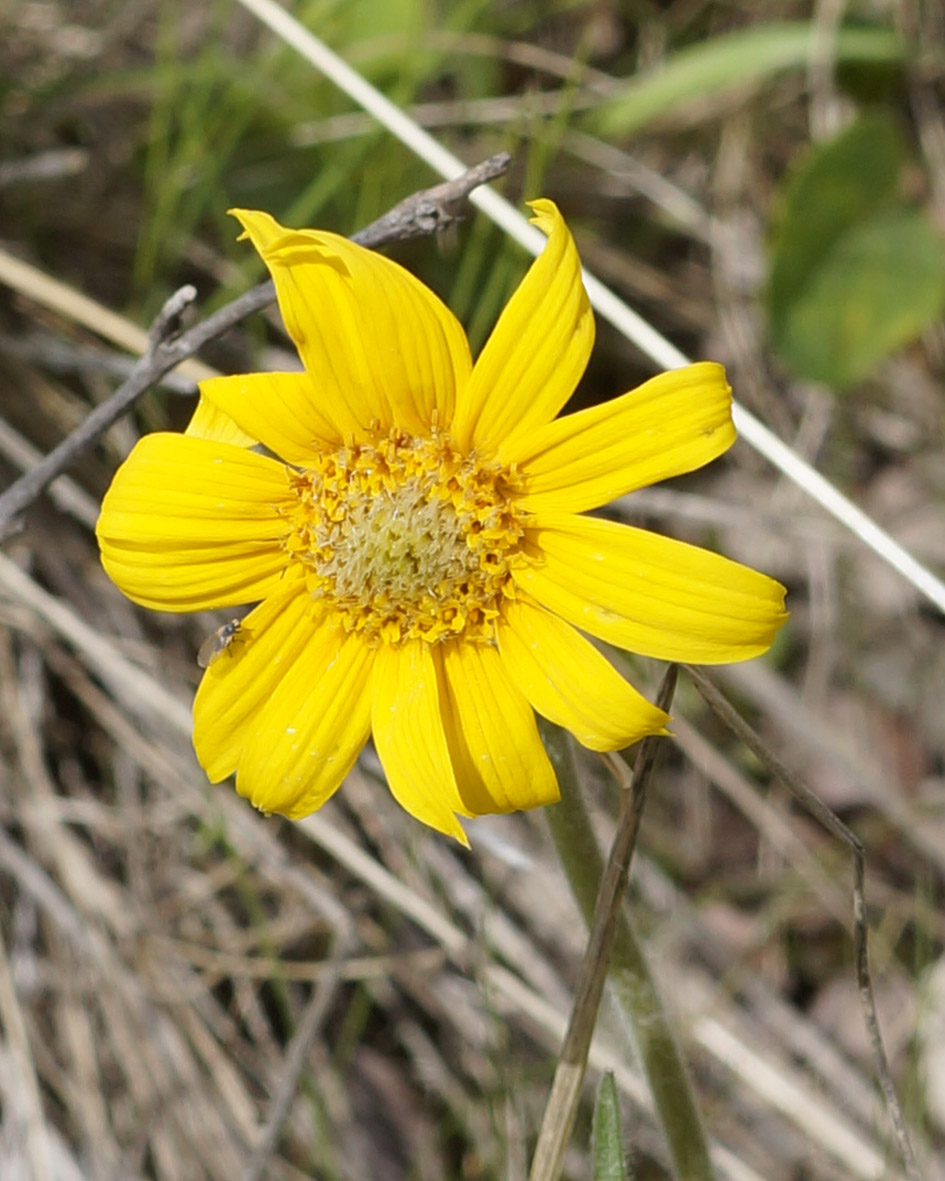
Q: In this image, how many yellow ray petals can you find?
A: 11